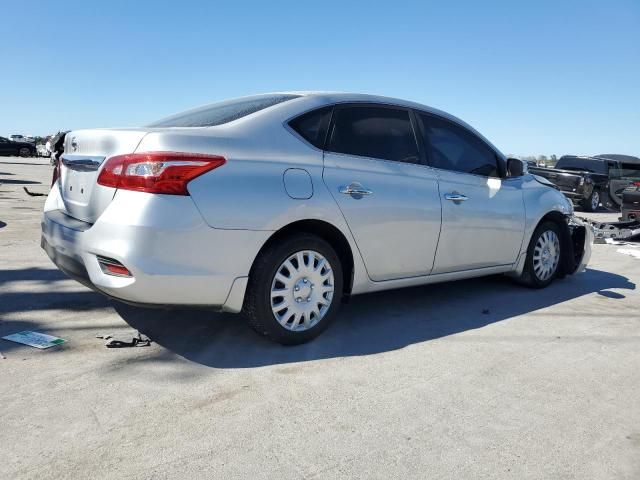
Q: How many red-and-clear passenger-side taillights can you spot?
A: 1